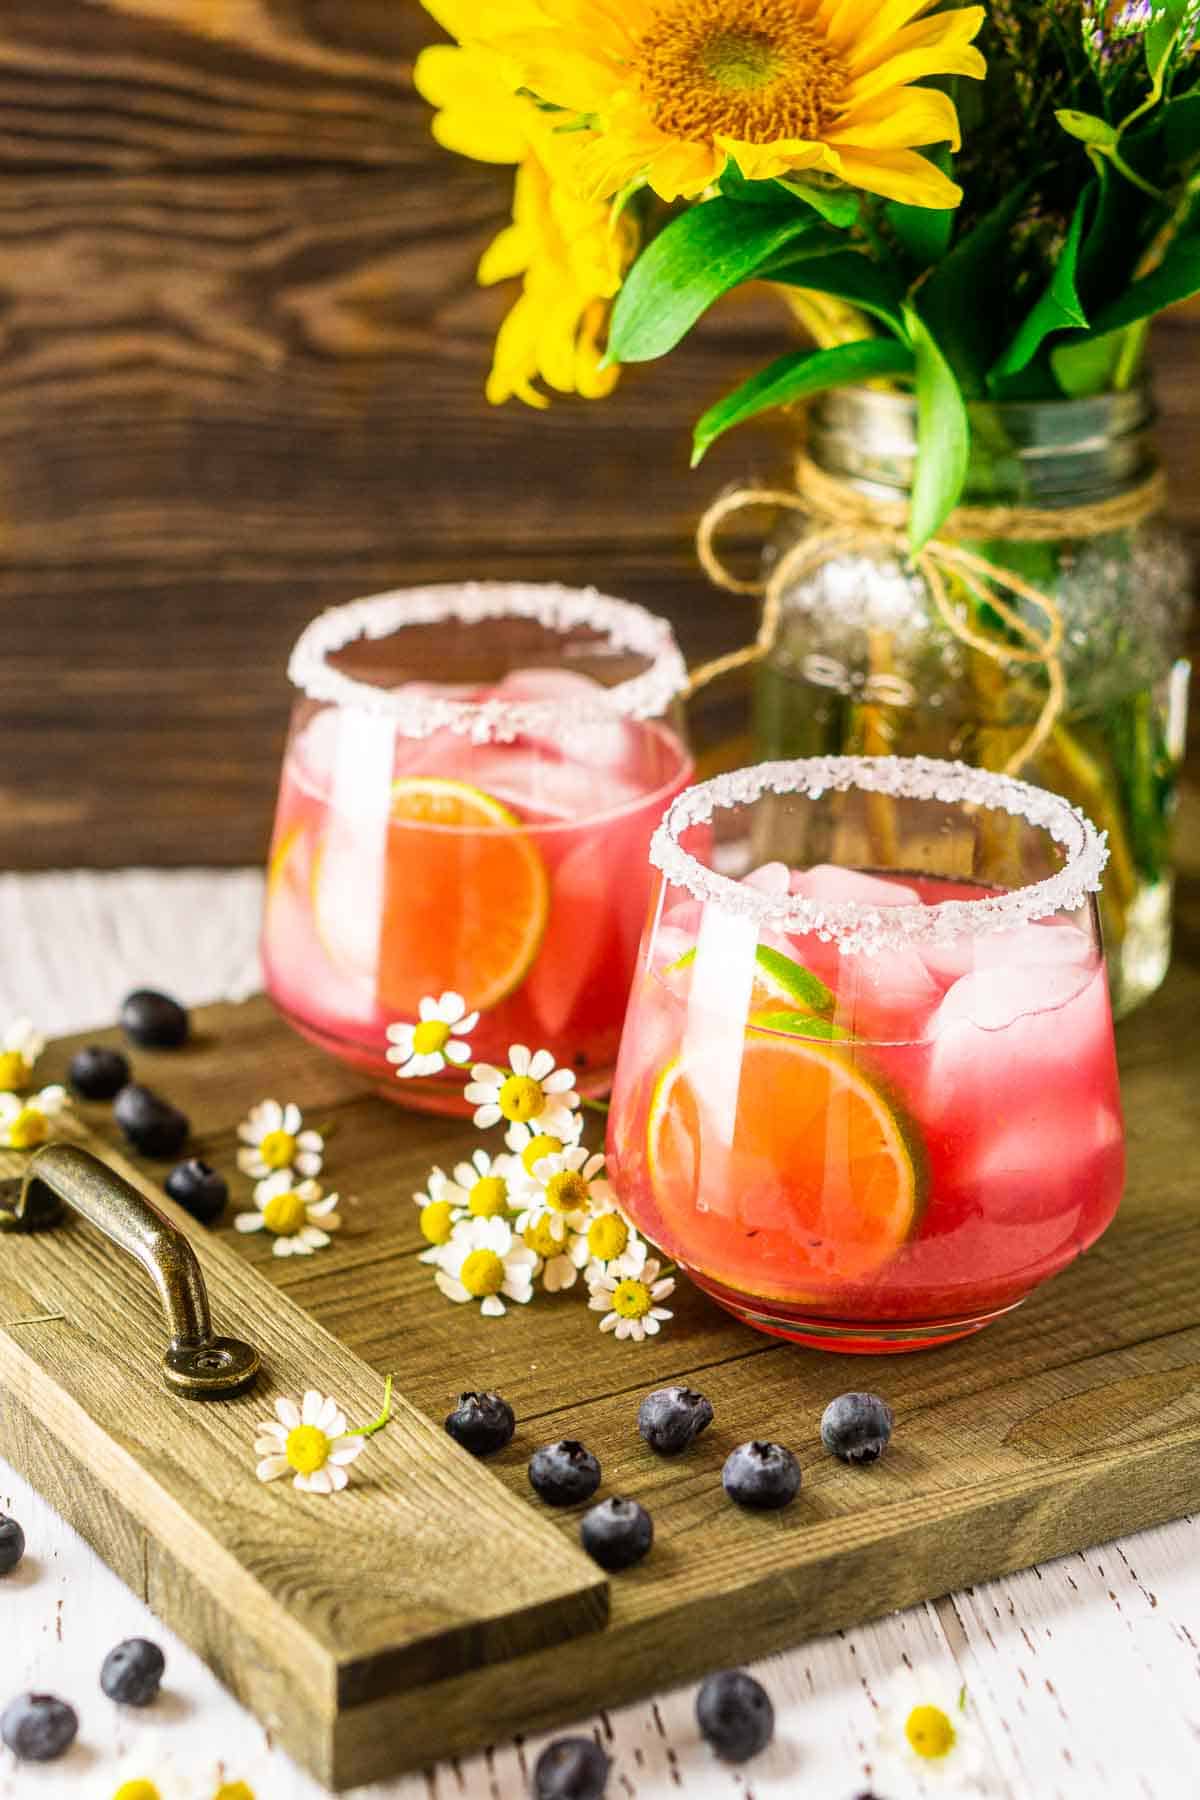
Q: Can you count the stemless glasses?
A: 2